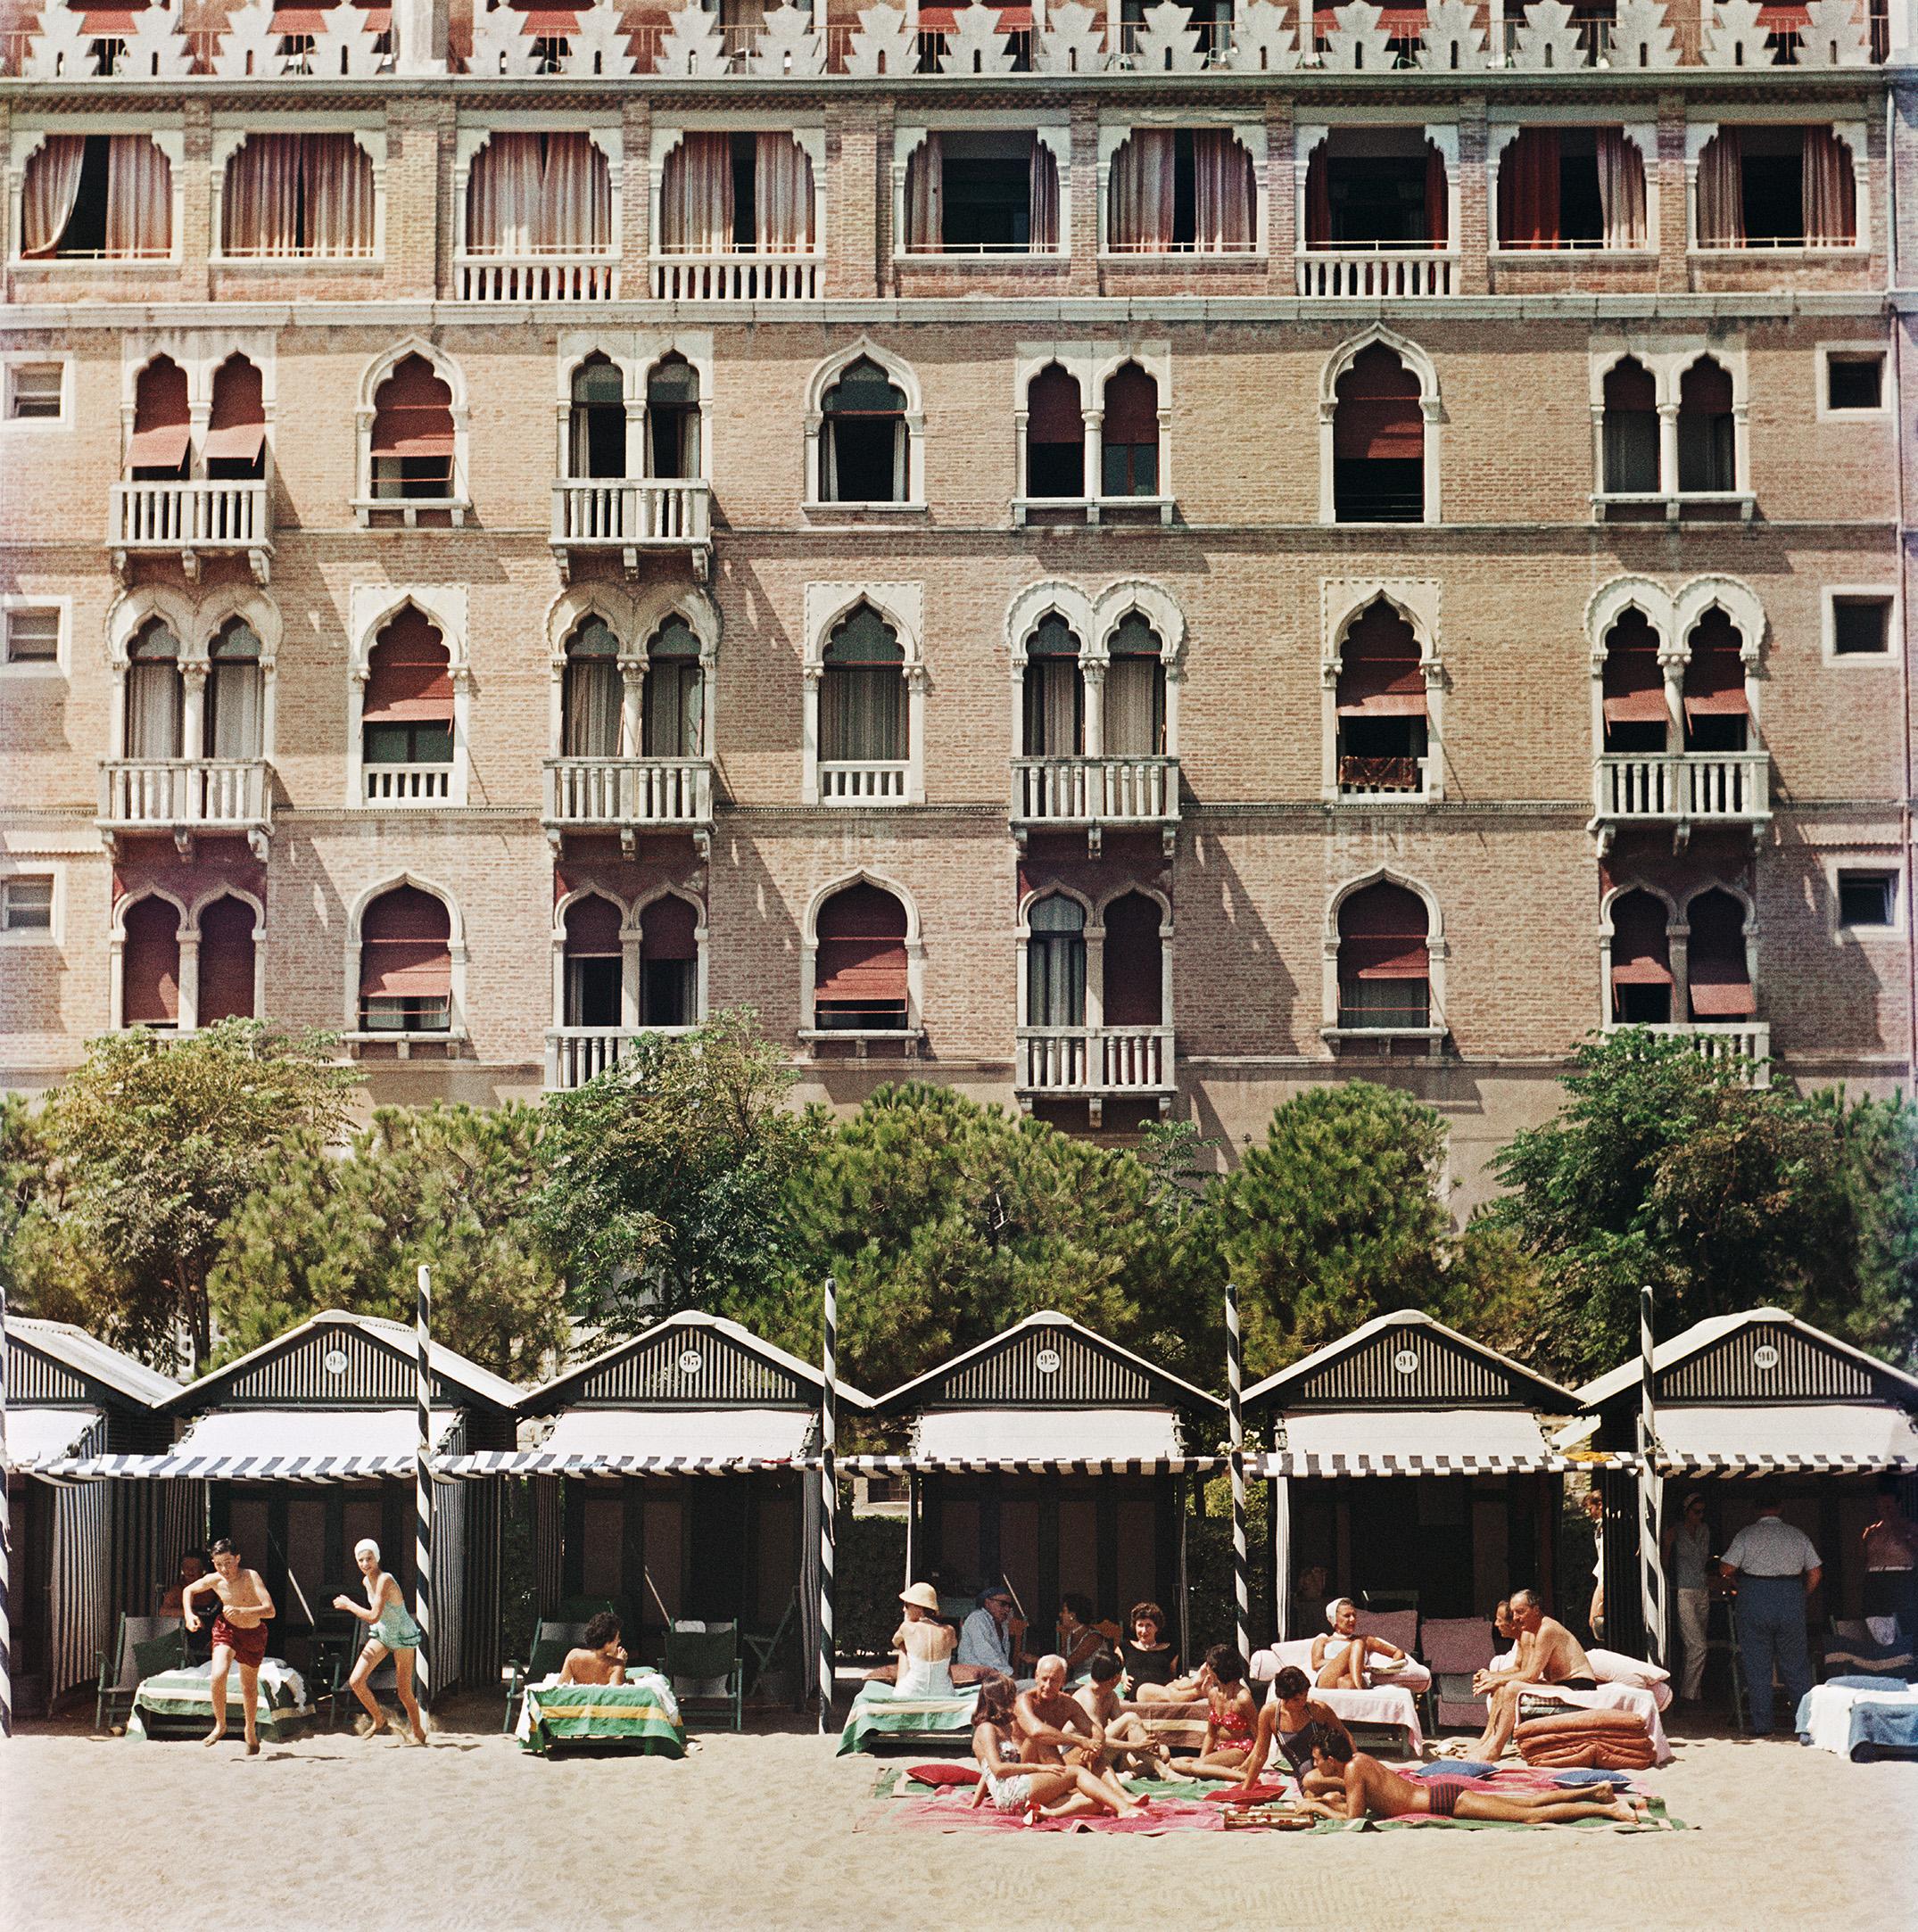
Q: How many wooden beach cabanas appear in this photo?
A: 6